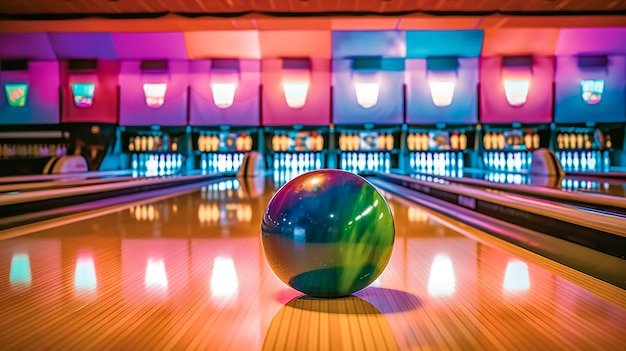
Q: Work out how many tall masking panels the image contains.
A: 9